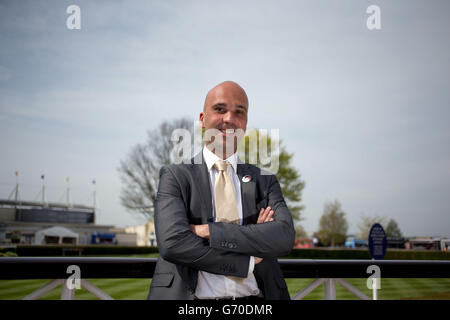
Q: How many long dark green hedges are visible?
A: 1